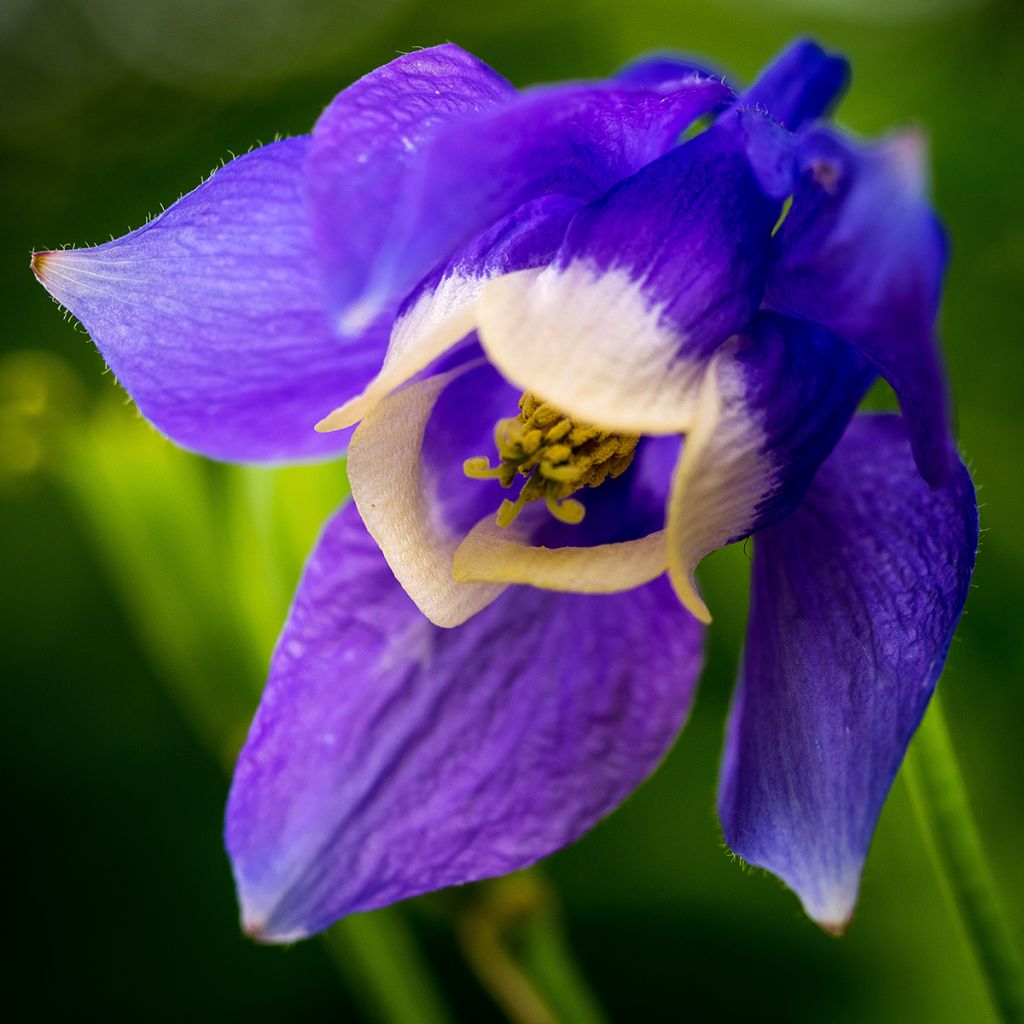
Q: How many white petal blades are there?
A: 5